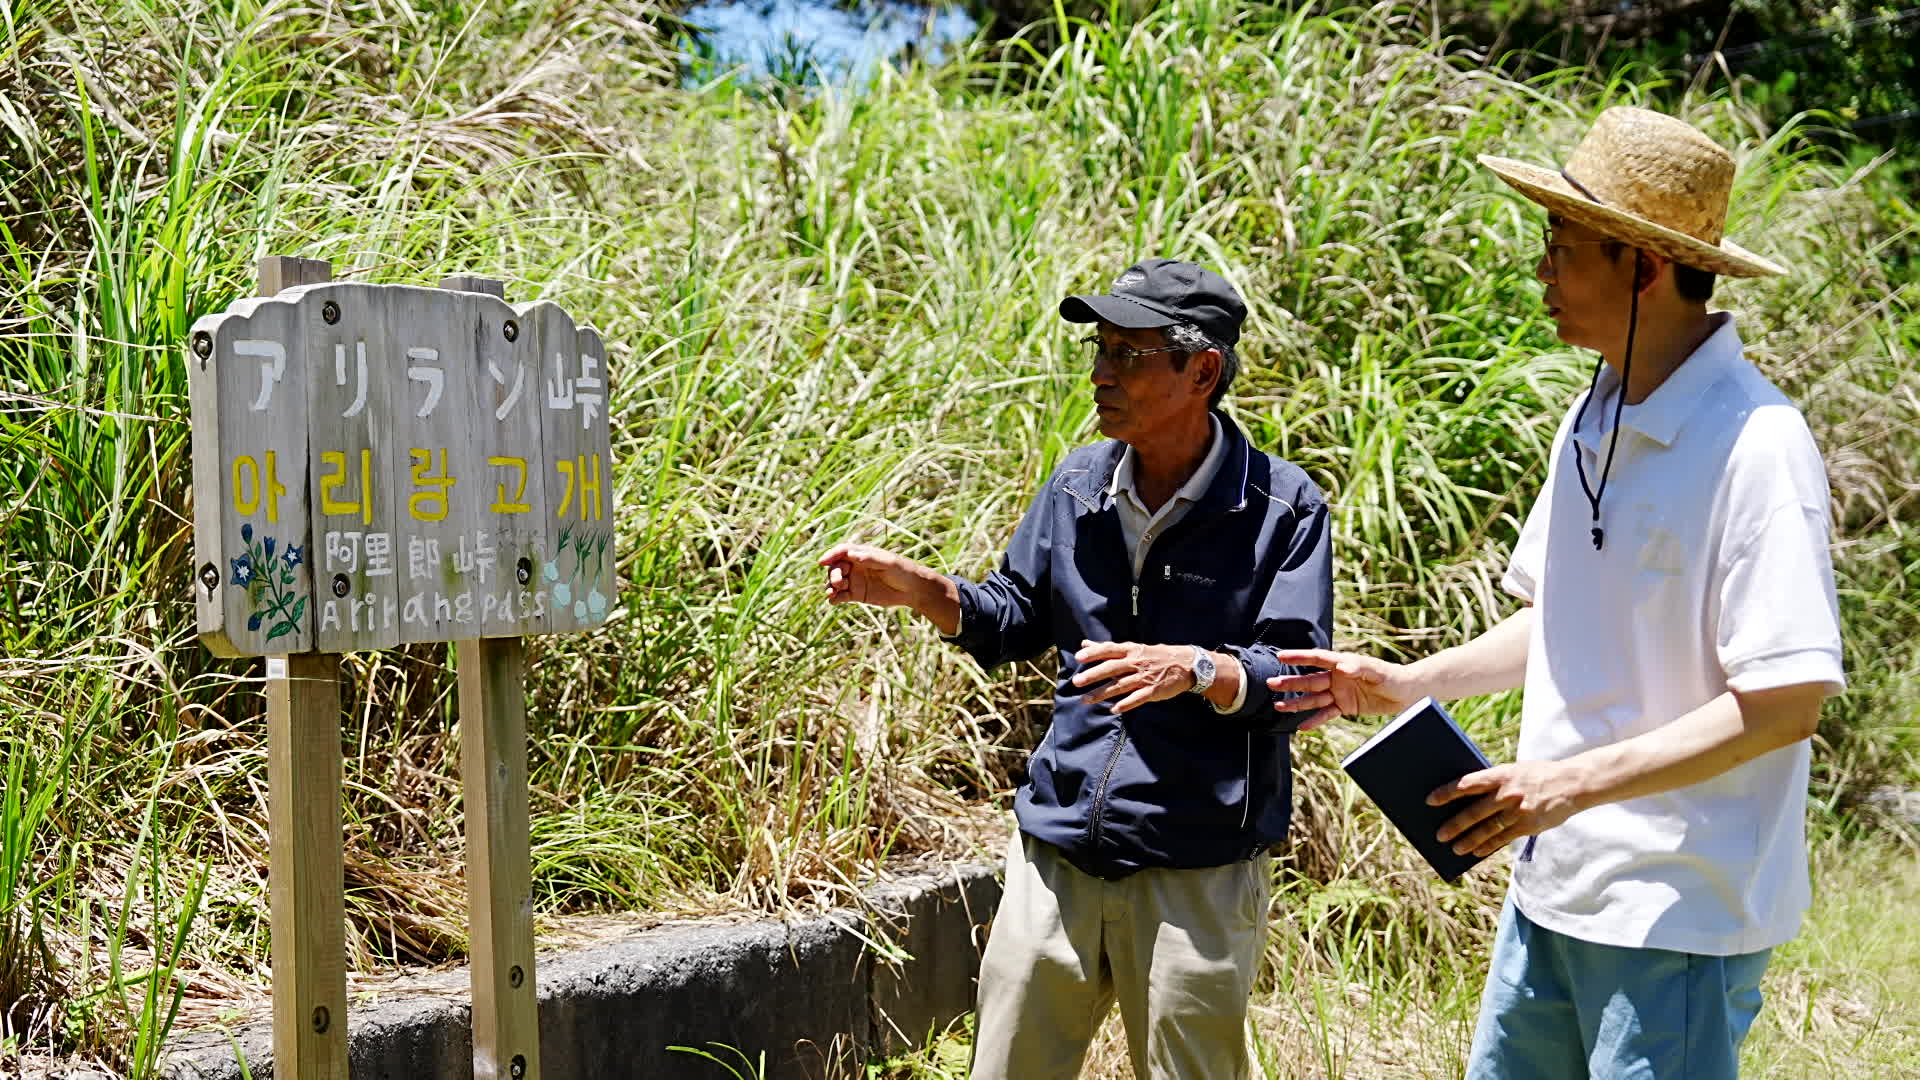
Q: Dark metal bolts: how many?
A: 9